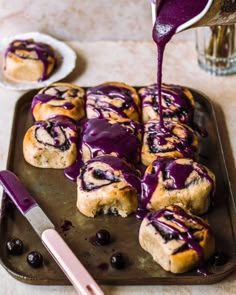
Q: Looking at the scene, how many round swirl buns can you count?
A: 10